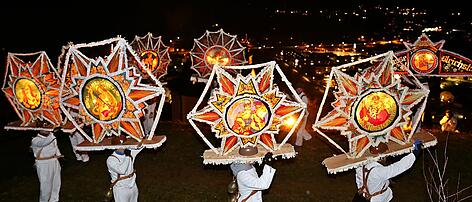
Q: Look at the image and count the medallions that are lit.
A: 7